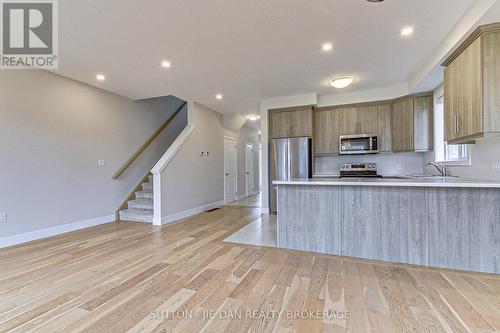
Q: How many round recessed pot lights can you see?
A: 5